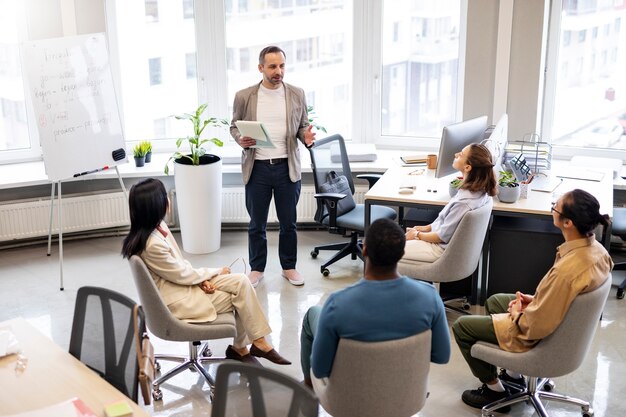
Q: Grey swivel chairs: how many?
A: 4